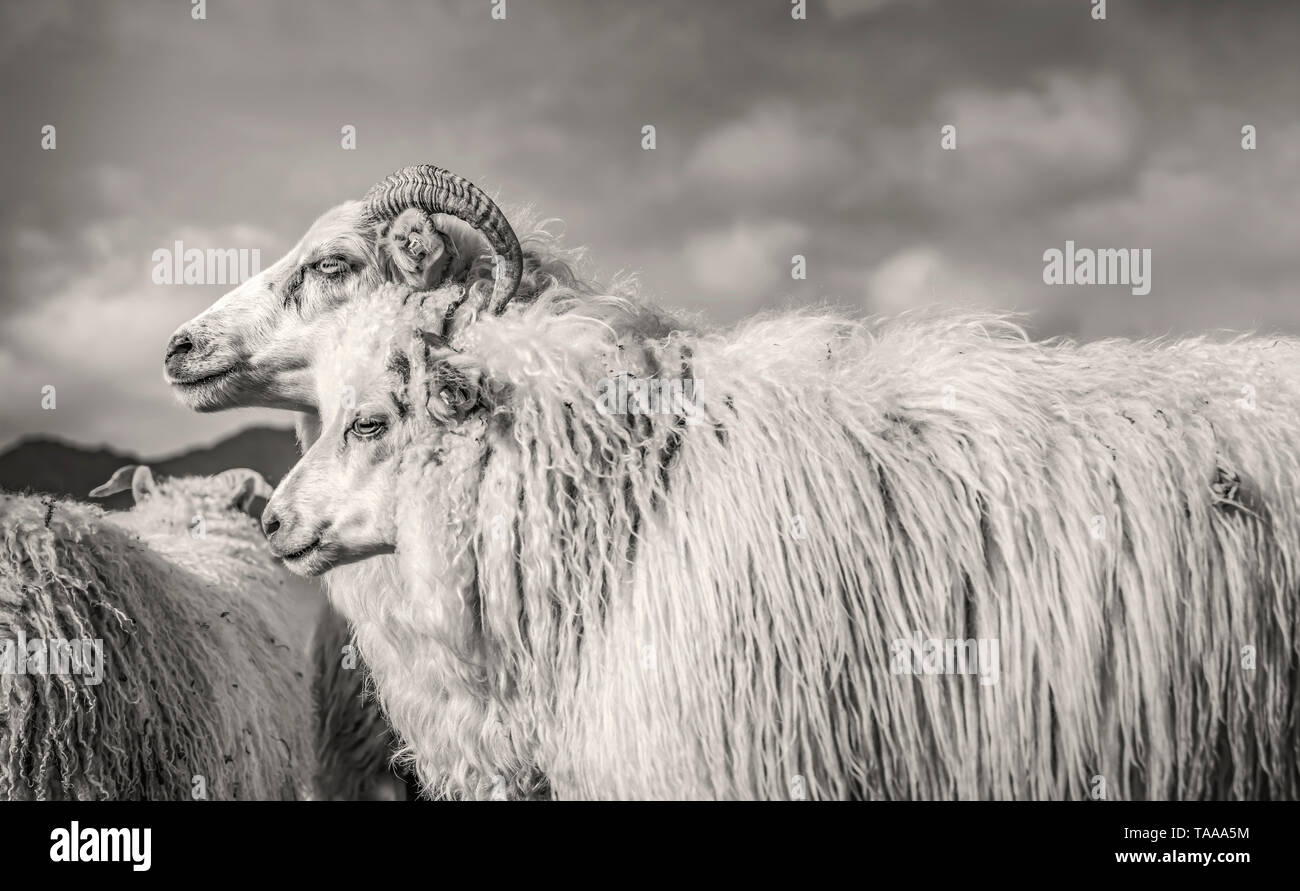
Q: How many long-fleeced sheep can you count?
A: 3